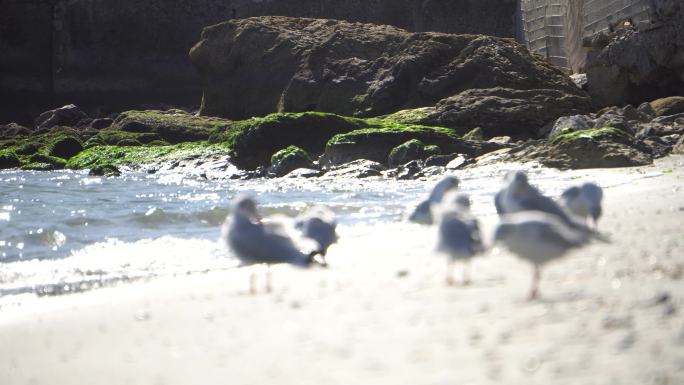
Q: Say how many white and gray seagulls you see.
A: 7